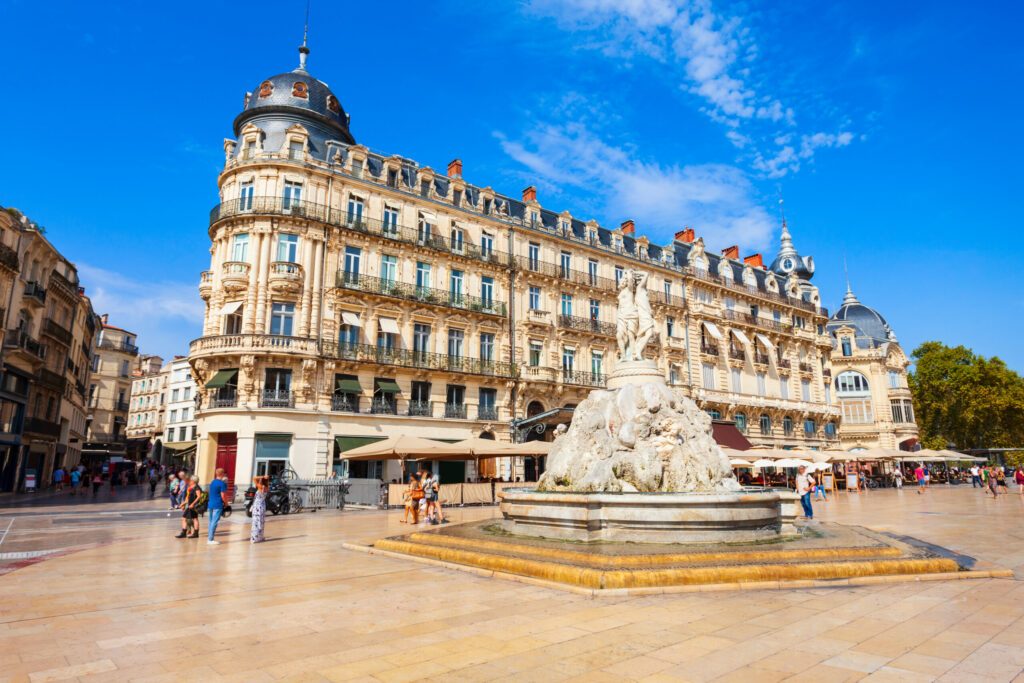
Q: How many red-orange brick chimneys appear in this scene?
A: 6